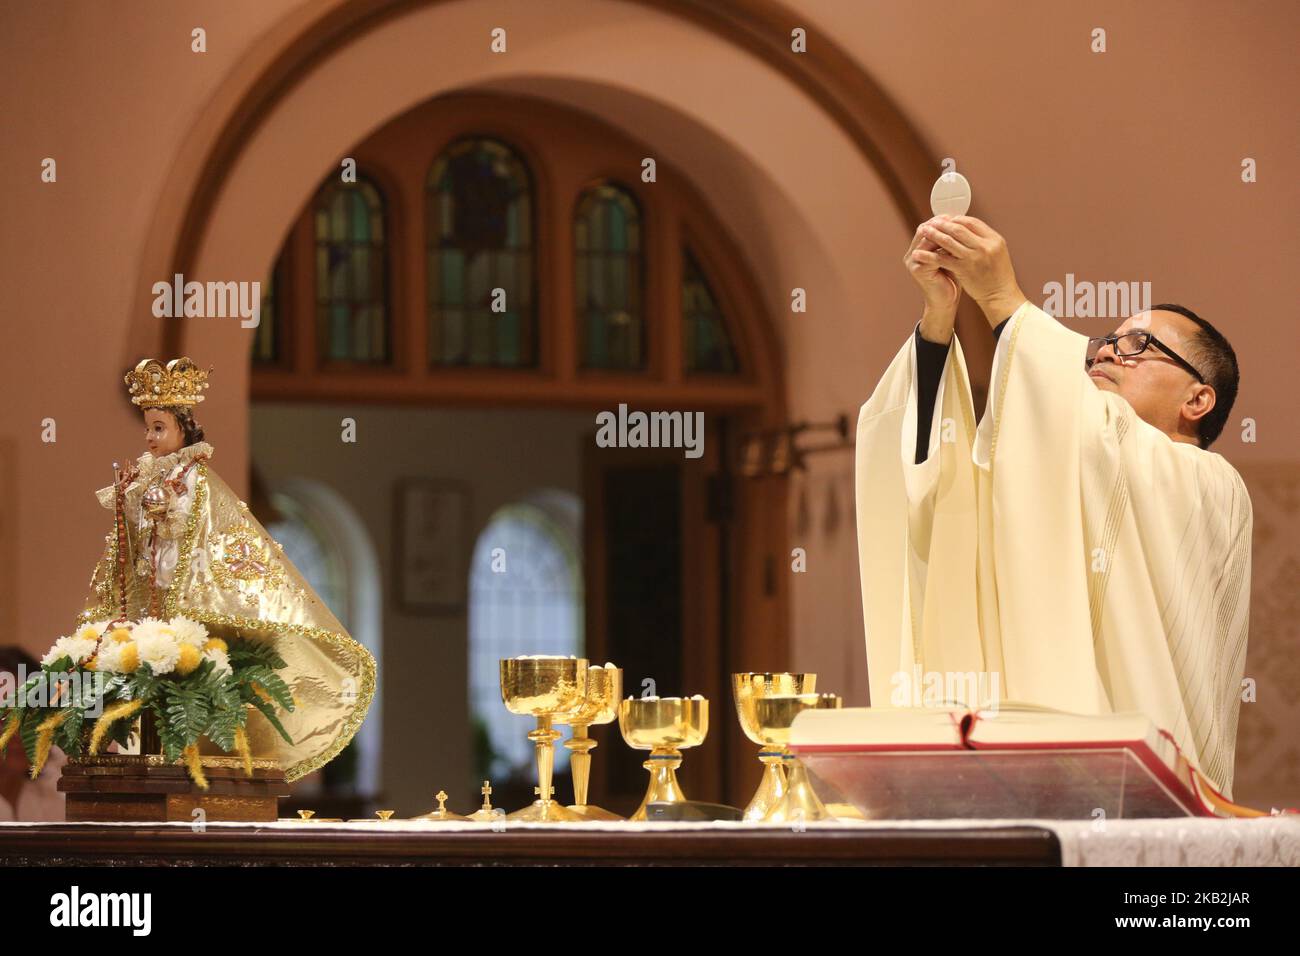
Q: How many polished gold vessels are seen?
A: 5